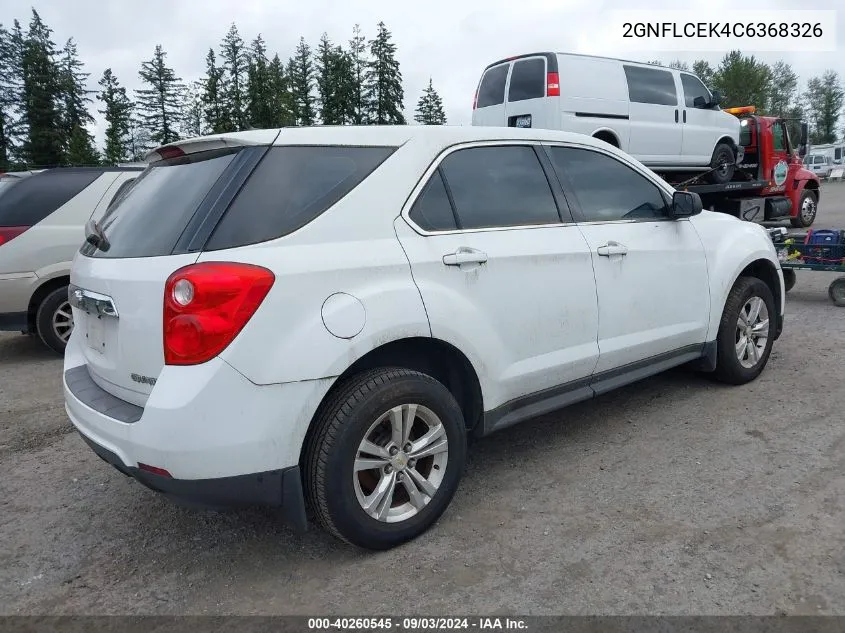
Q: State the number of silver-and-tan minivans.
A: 1